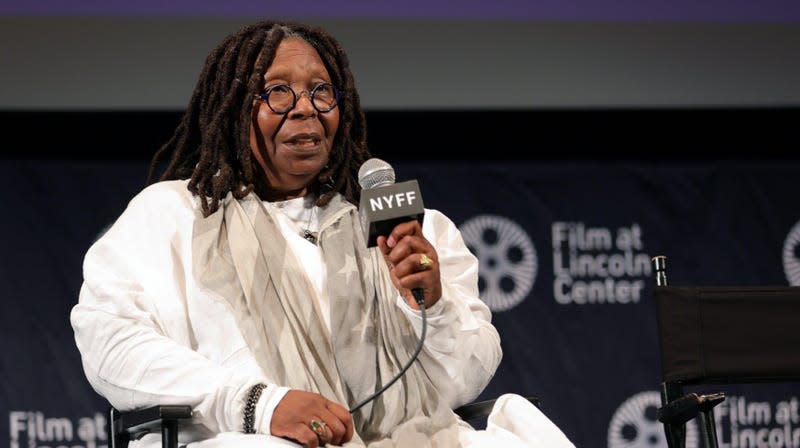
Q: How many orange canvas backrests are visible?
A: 0